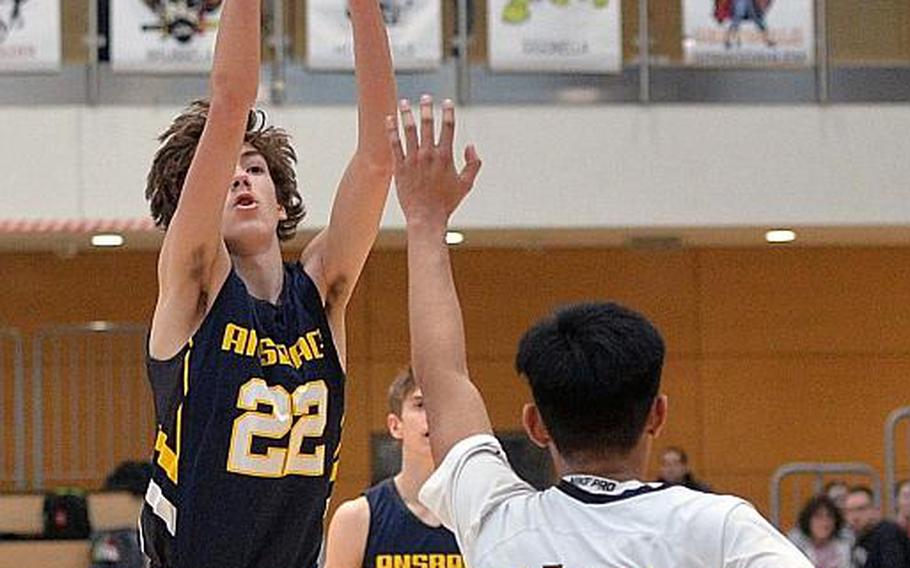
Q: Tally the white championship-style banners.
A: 5